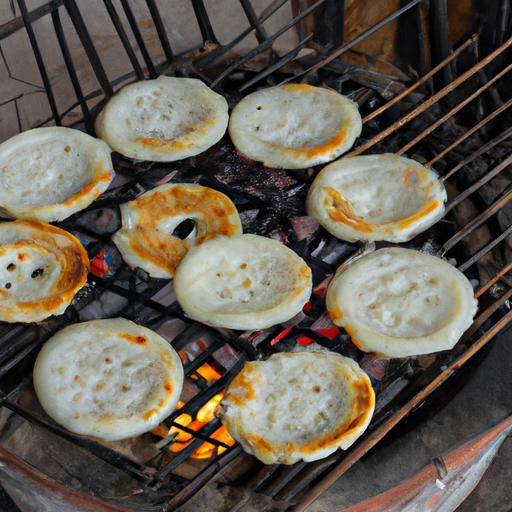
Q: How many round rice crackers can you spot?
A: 10